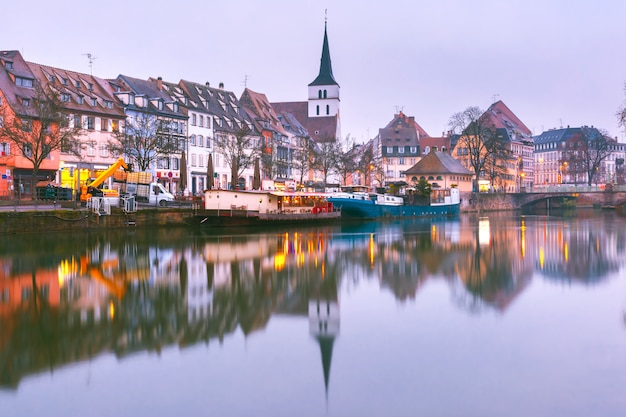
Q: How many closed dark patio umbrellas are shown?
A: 4